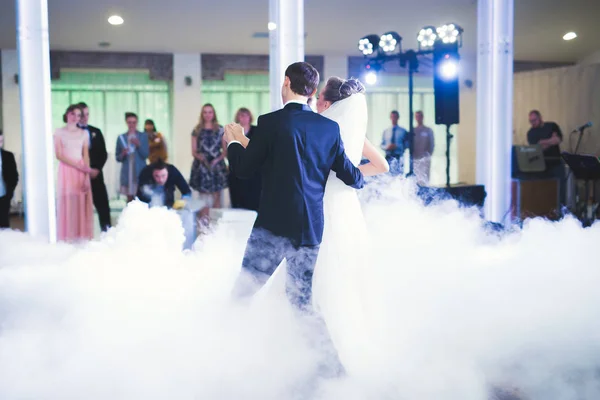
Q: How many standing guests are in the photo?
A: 9